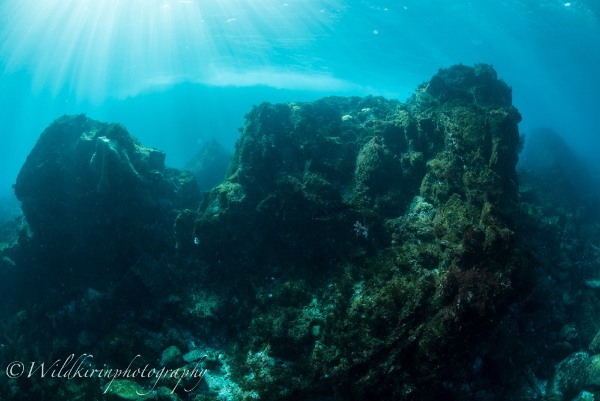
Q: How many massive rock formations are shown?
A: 2